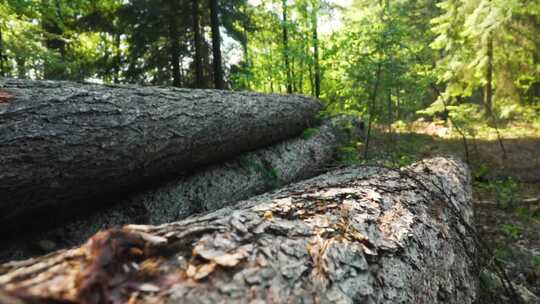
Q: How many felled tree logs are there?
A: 3